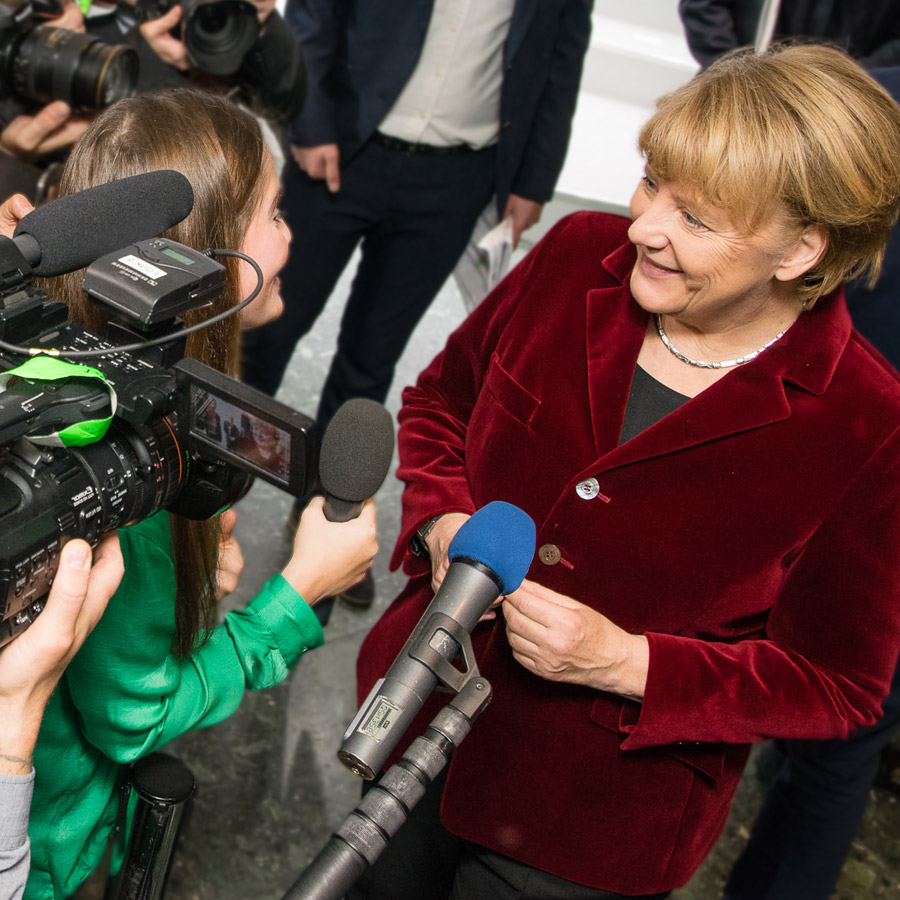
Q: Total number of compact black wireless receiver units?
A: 1